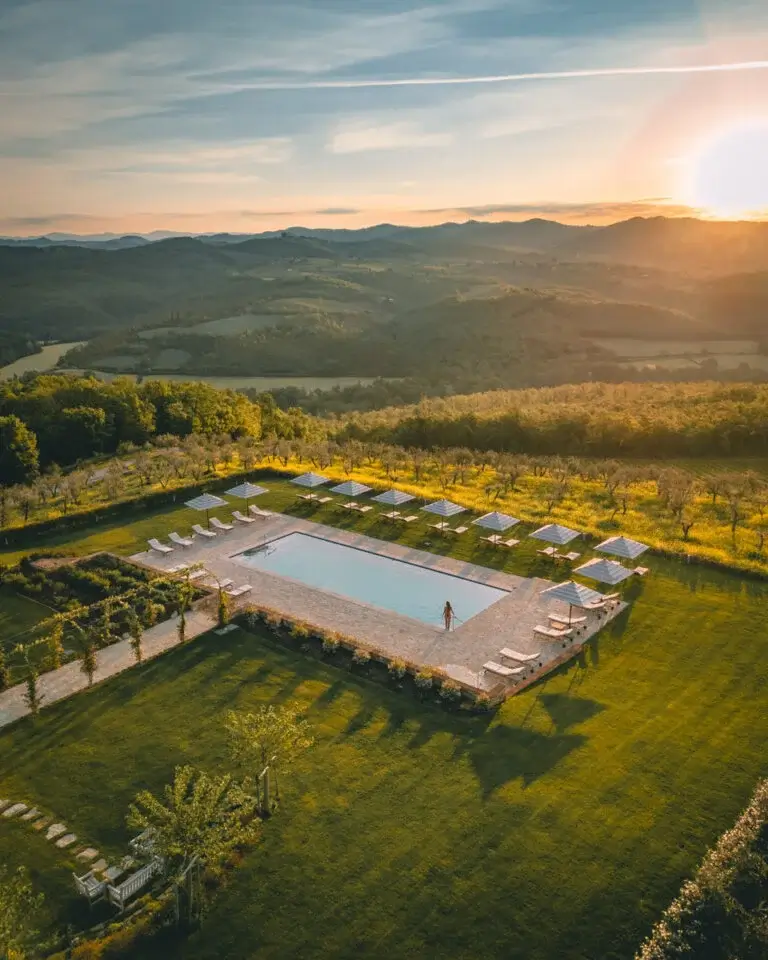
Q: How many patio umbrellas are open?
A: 11